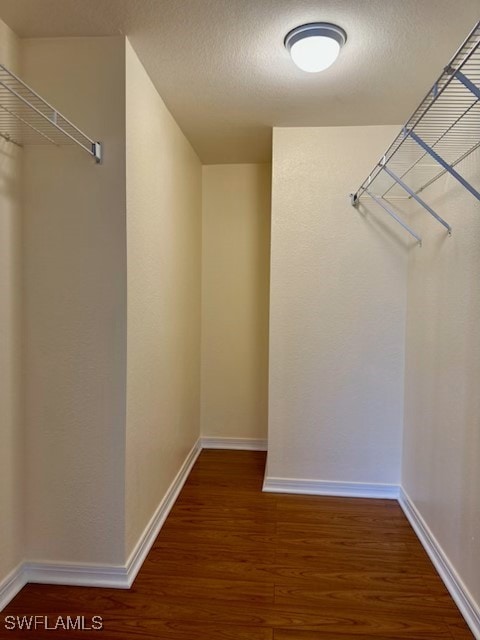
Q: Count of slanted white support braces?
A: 4